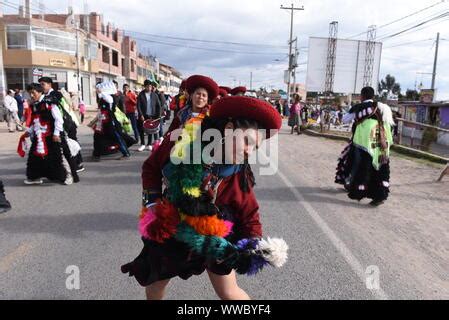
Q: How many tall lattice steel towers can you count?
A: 2